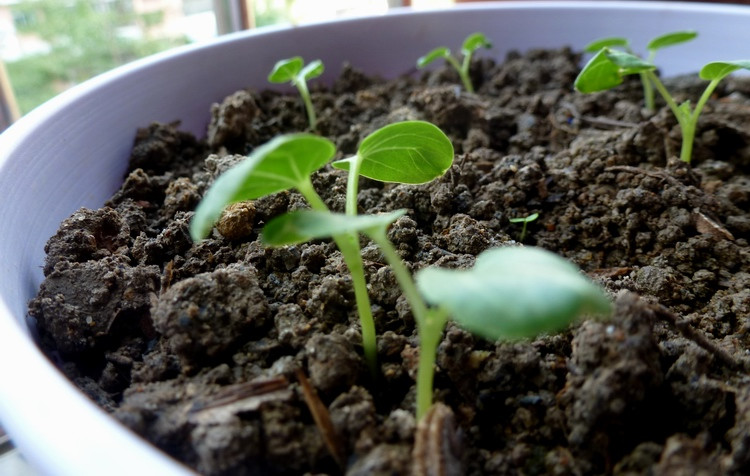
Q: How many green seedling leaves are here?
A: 14